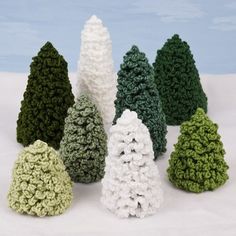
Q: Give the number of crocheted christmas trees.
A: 8